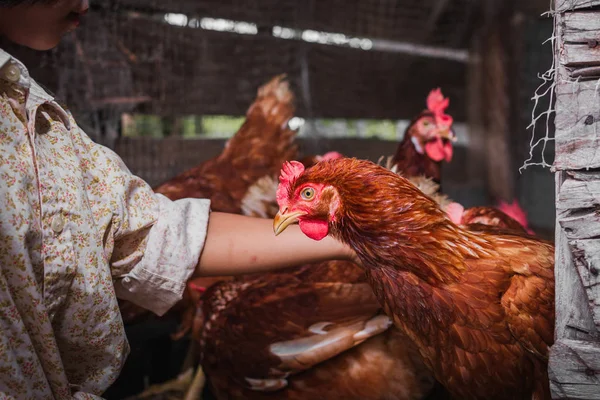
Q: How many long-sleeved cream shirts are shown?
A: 1